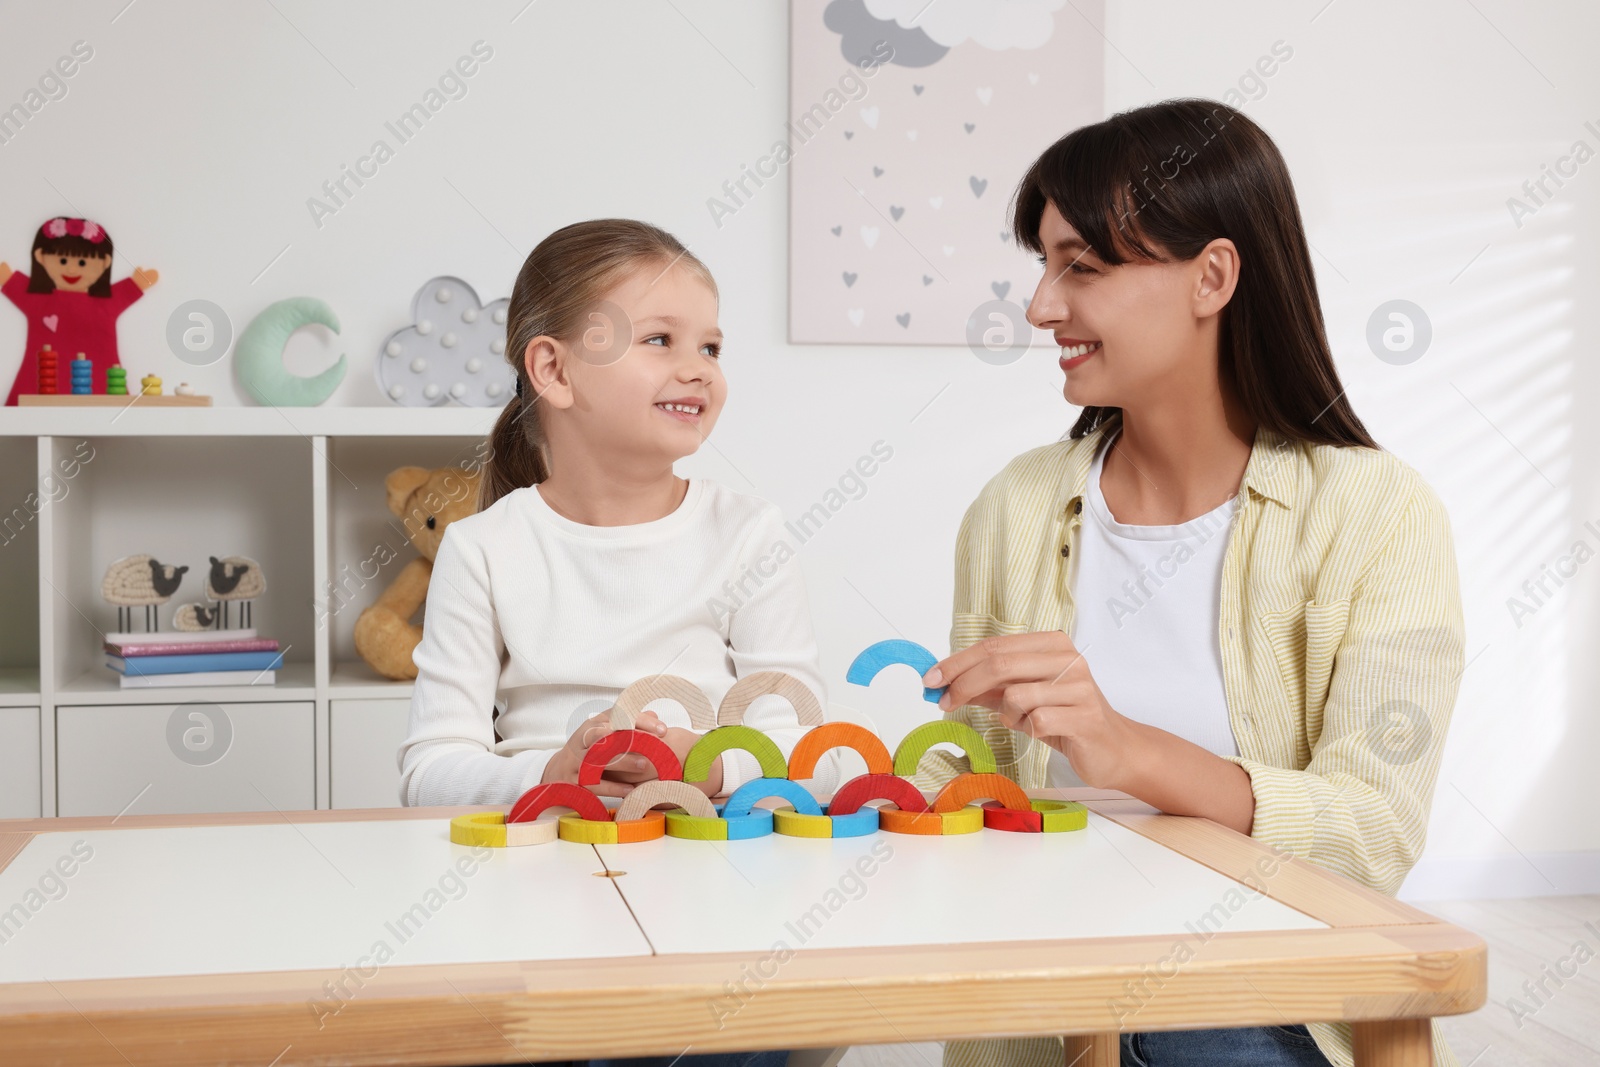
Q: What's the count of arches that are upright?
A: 12